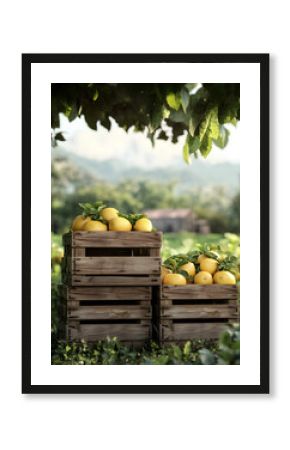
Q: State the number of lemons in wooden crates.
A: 12